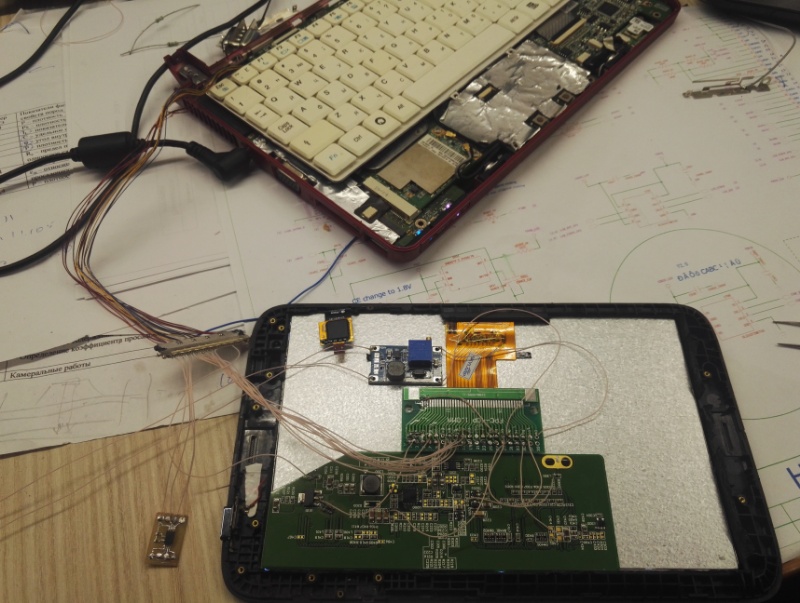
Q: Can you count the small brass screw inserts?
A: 11